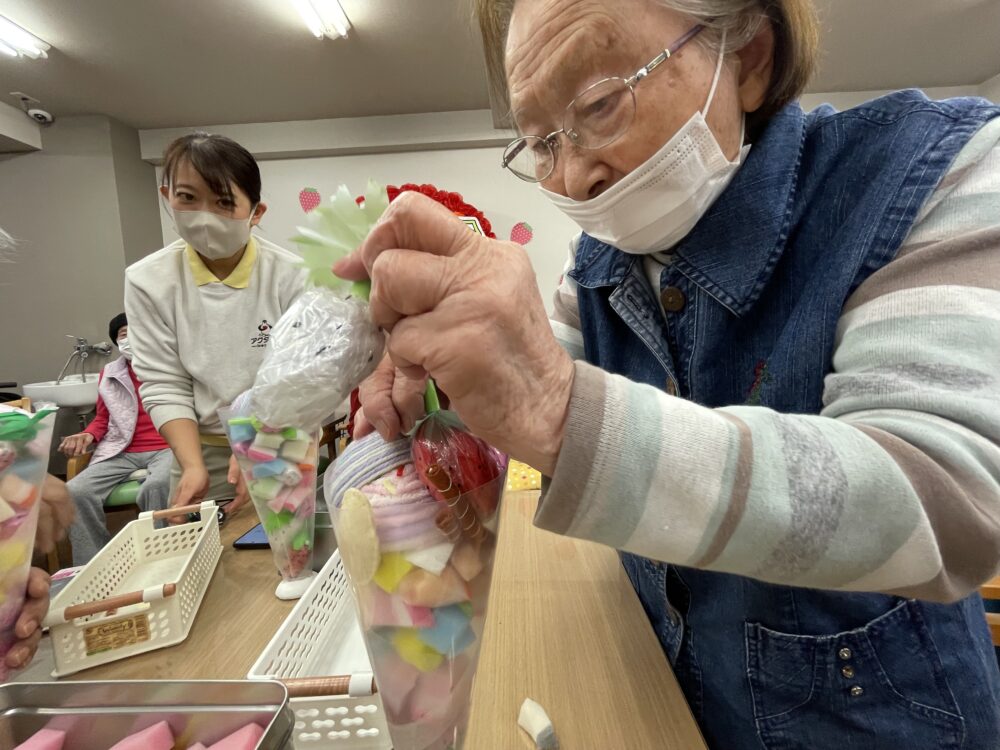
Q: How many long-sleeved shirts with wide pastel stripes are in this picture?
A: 1